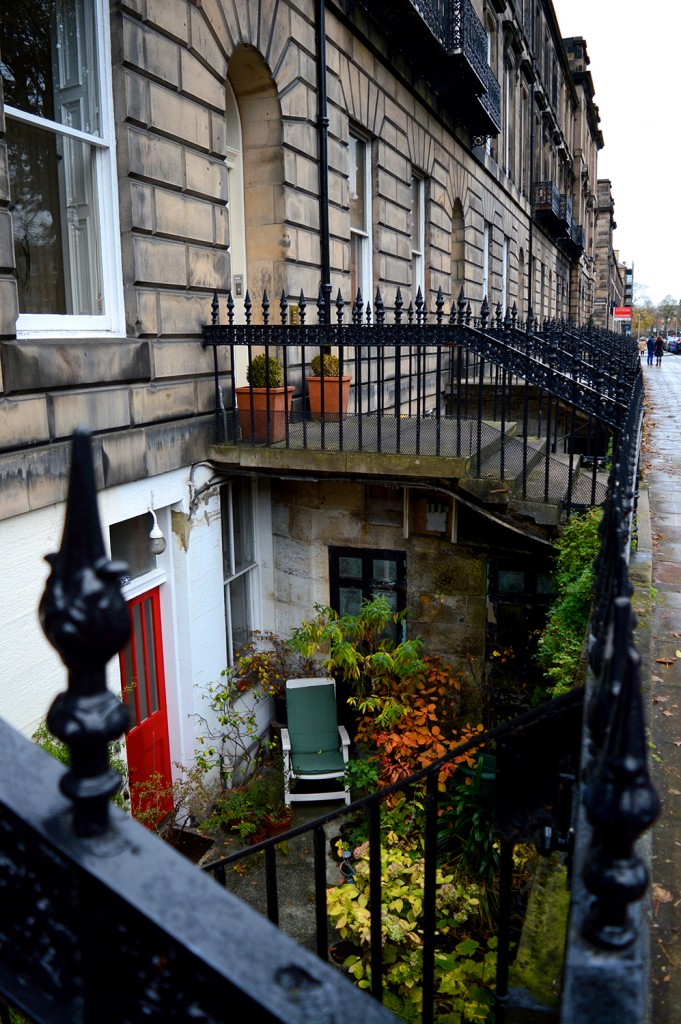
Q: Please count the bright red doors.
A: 1